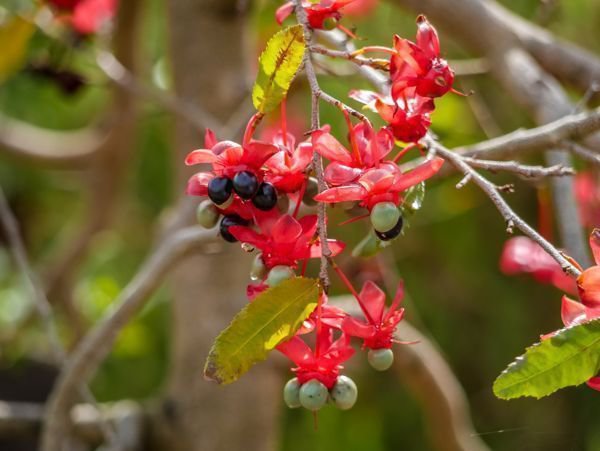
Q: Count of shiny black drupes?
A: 5